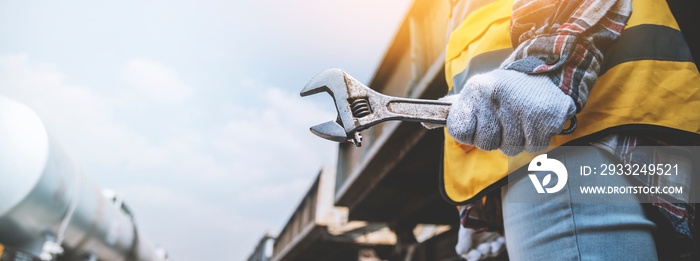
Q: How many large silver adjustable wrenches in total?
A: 1